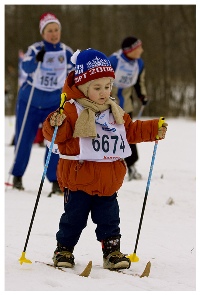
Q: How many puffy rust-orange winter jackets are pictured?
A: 1